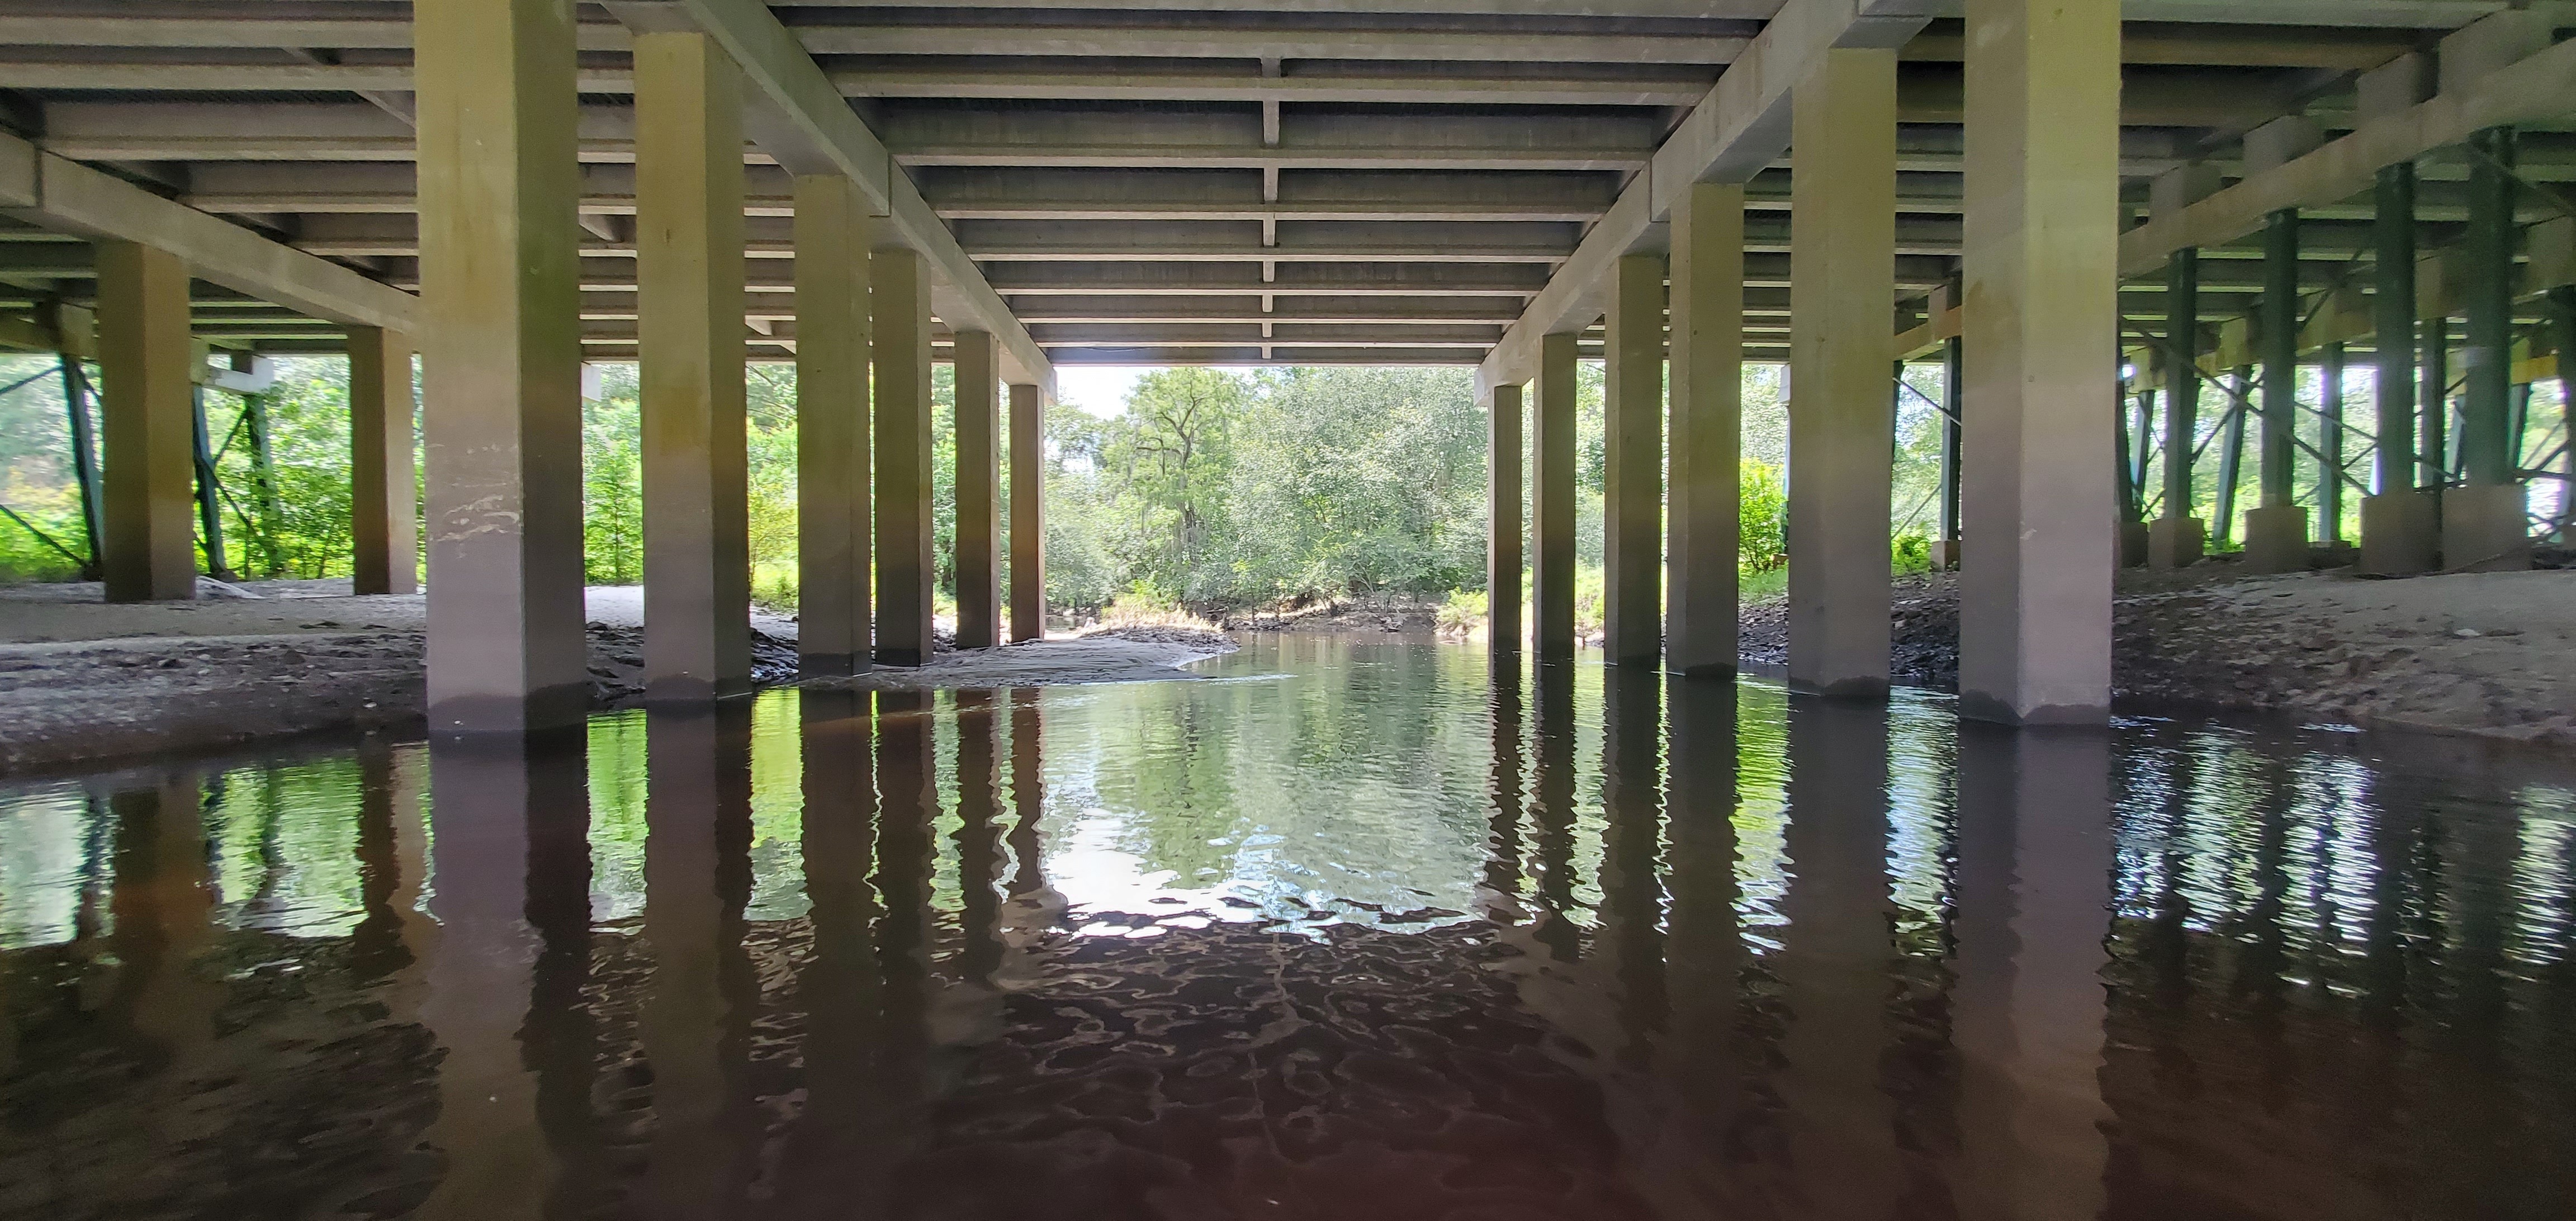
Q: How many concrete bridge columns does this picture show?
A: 14